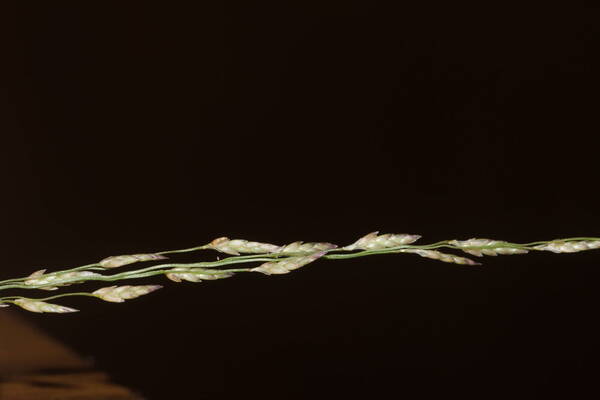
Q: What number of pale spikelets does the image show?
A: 12